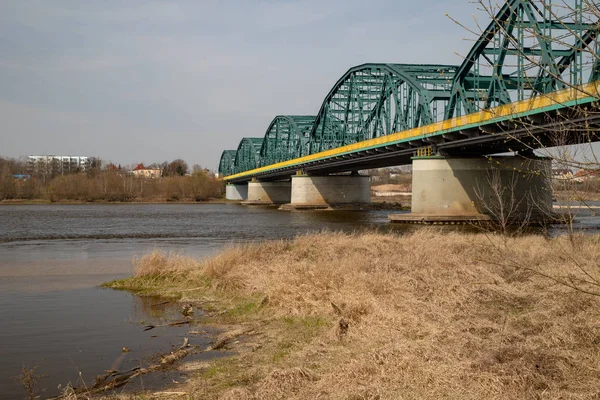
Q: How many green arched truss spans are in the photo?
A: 5